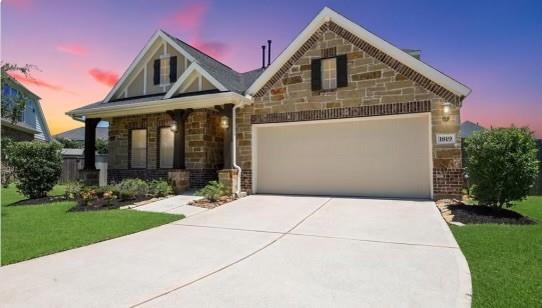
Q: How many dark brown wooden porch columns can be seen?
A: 3